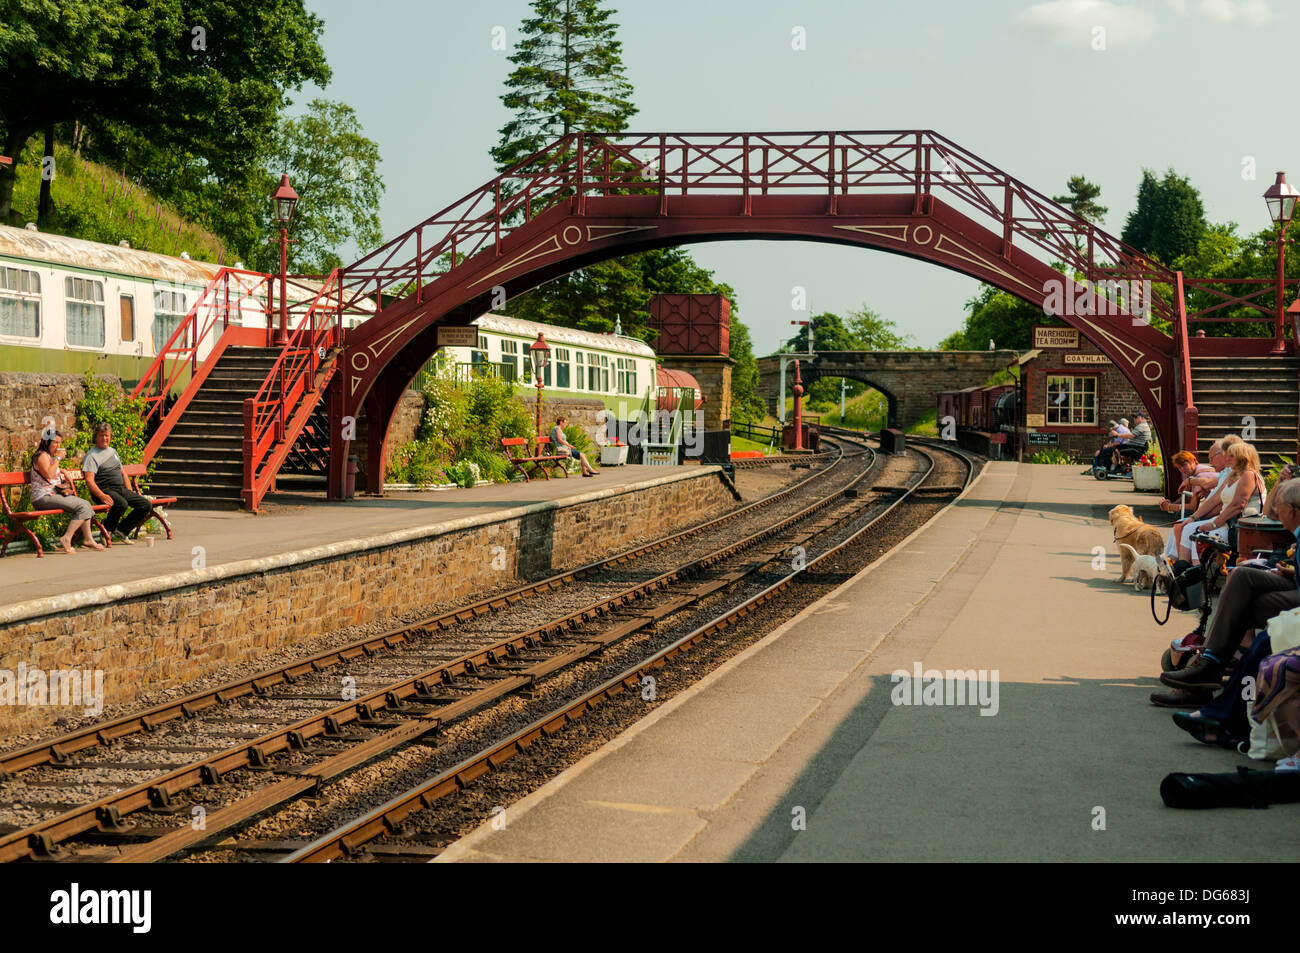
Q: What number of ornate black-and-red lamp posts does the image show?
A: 3